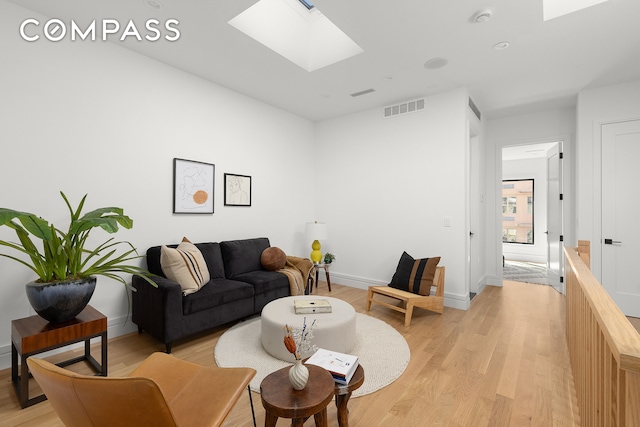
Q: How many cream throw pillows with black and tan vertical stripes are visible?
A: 1